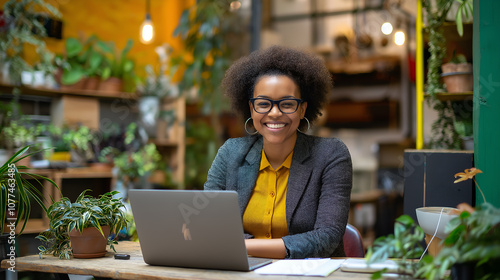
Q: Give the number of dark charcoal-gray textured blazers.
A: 1